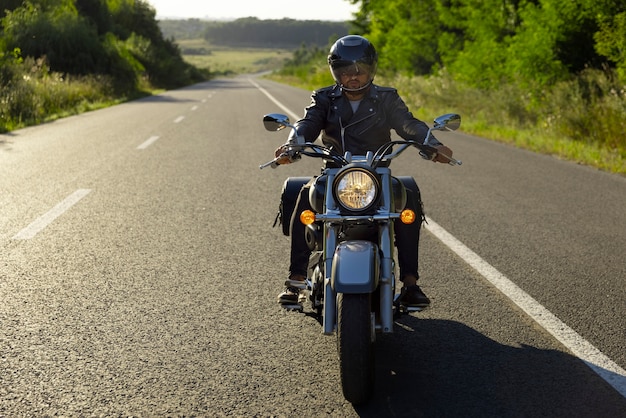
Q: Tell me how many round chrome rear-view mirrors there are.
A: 2